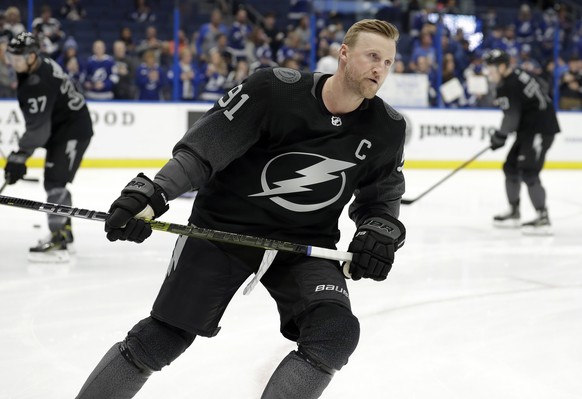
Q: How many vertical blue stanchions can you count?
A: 5